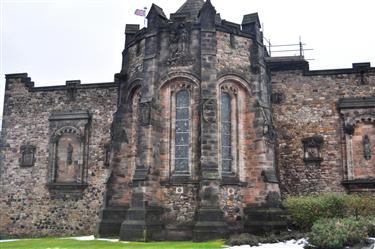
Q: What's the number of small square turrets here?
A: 4